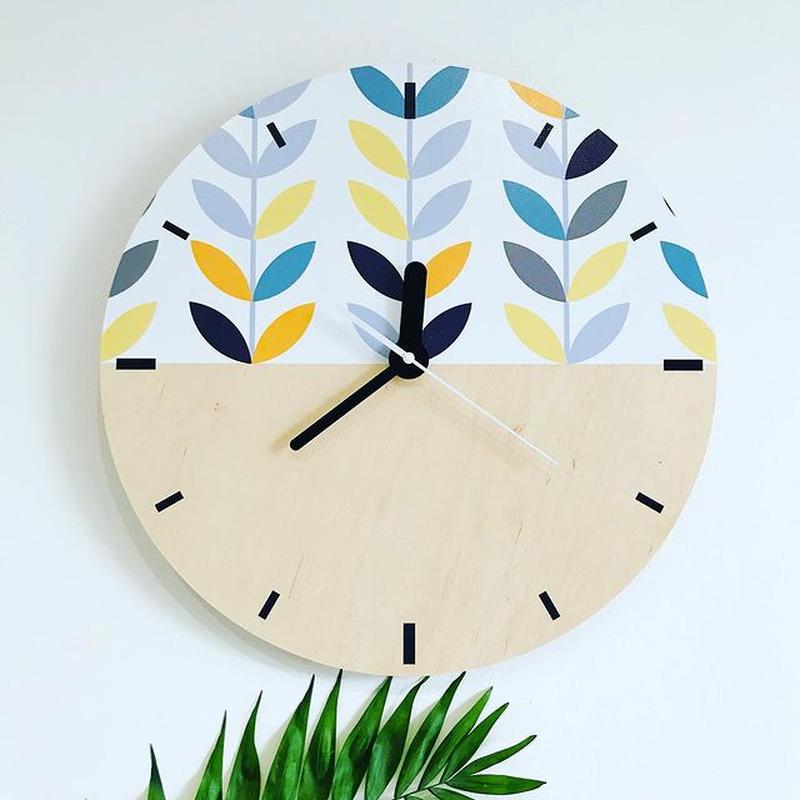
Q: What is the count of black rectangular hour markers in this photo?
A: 12